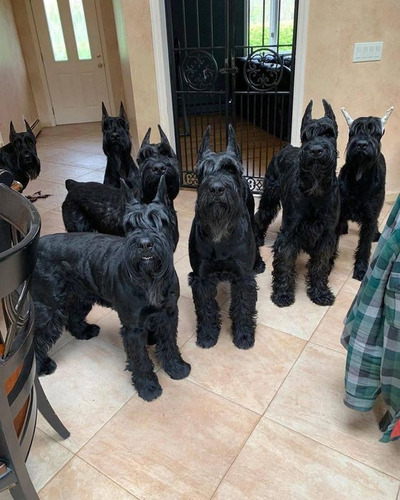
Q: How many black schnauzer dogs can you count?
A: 7